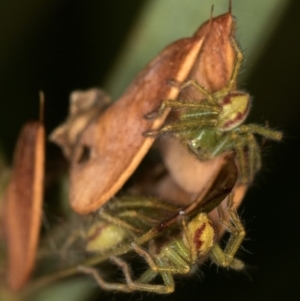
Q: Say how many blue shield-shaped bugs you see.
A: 0